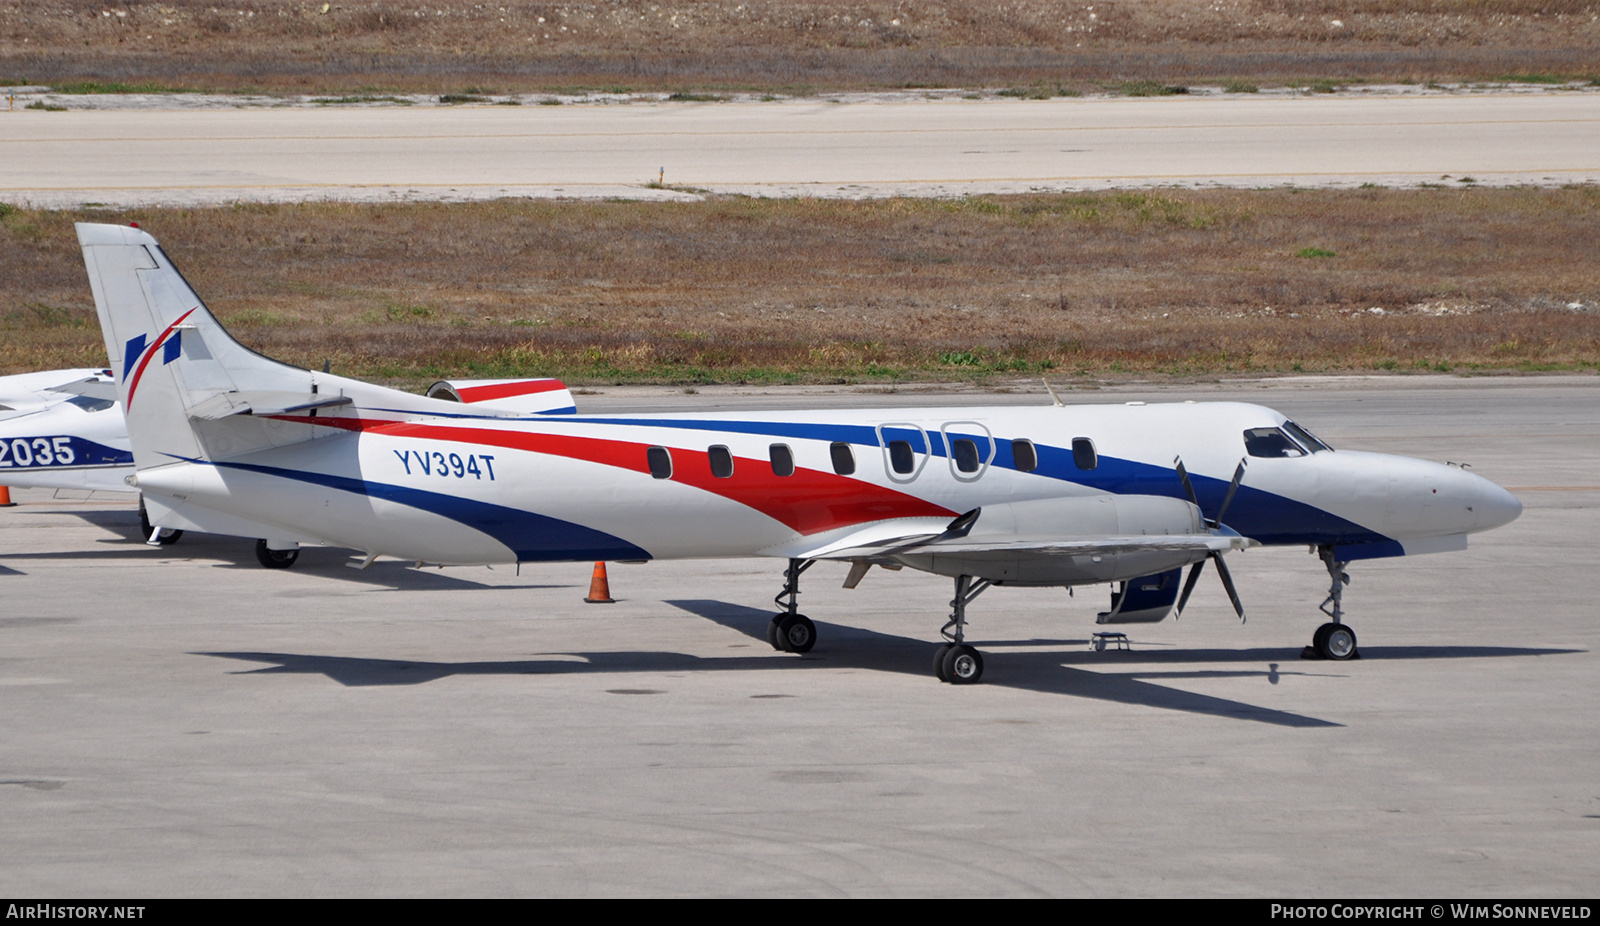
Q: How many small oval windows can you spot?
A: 8